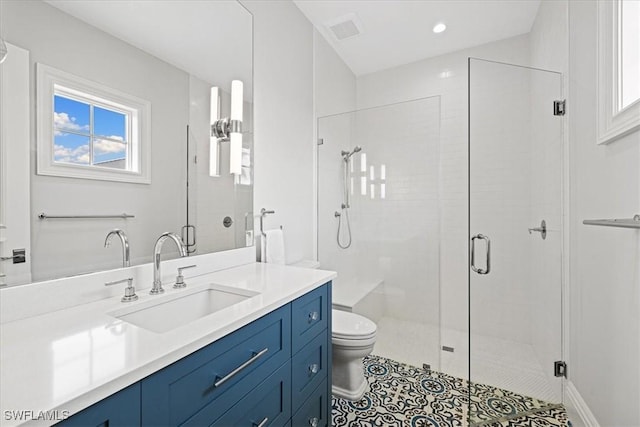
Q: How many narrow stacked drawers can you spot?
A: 3